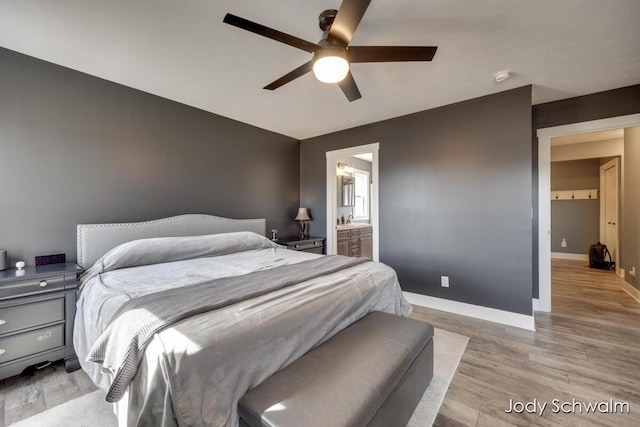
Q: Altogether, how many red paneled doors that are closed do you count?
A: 0